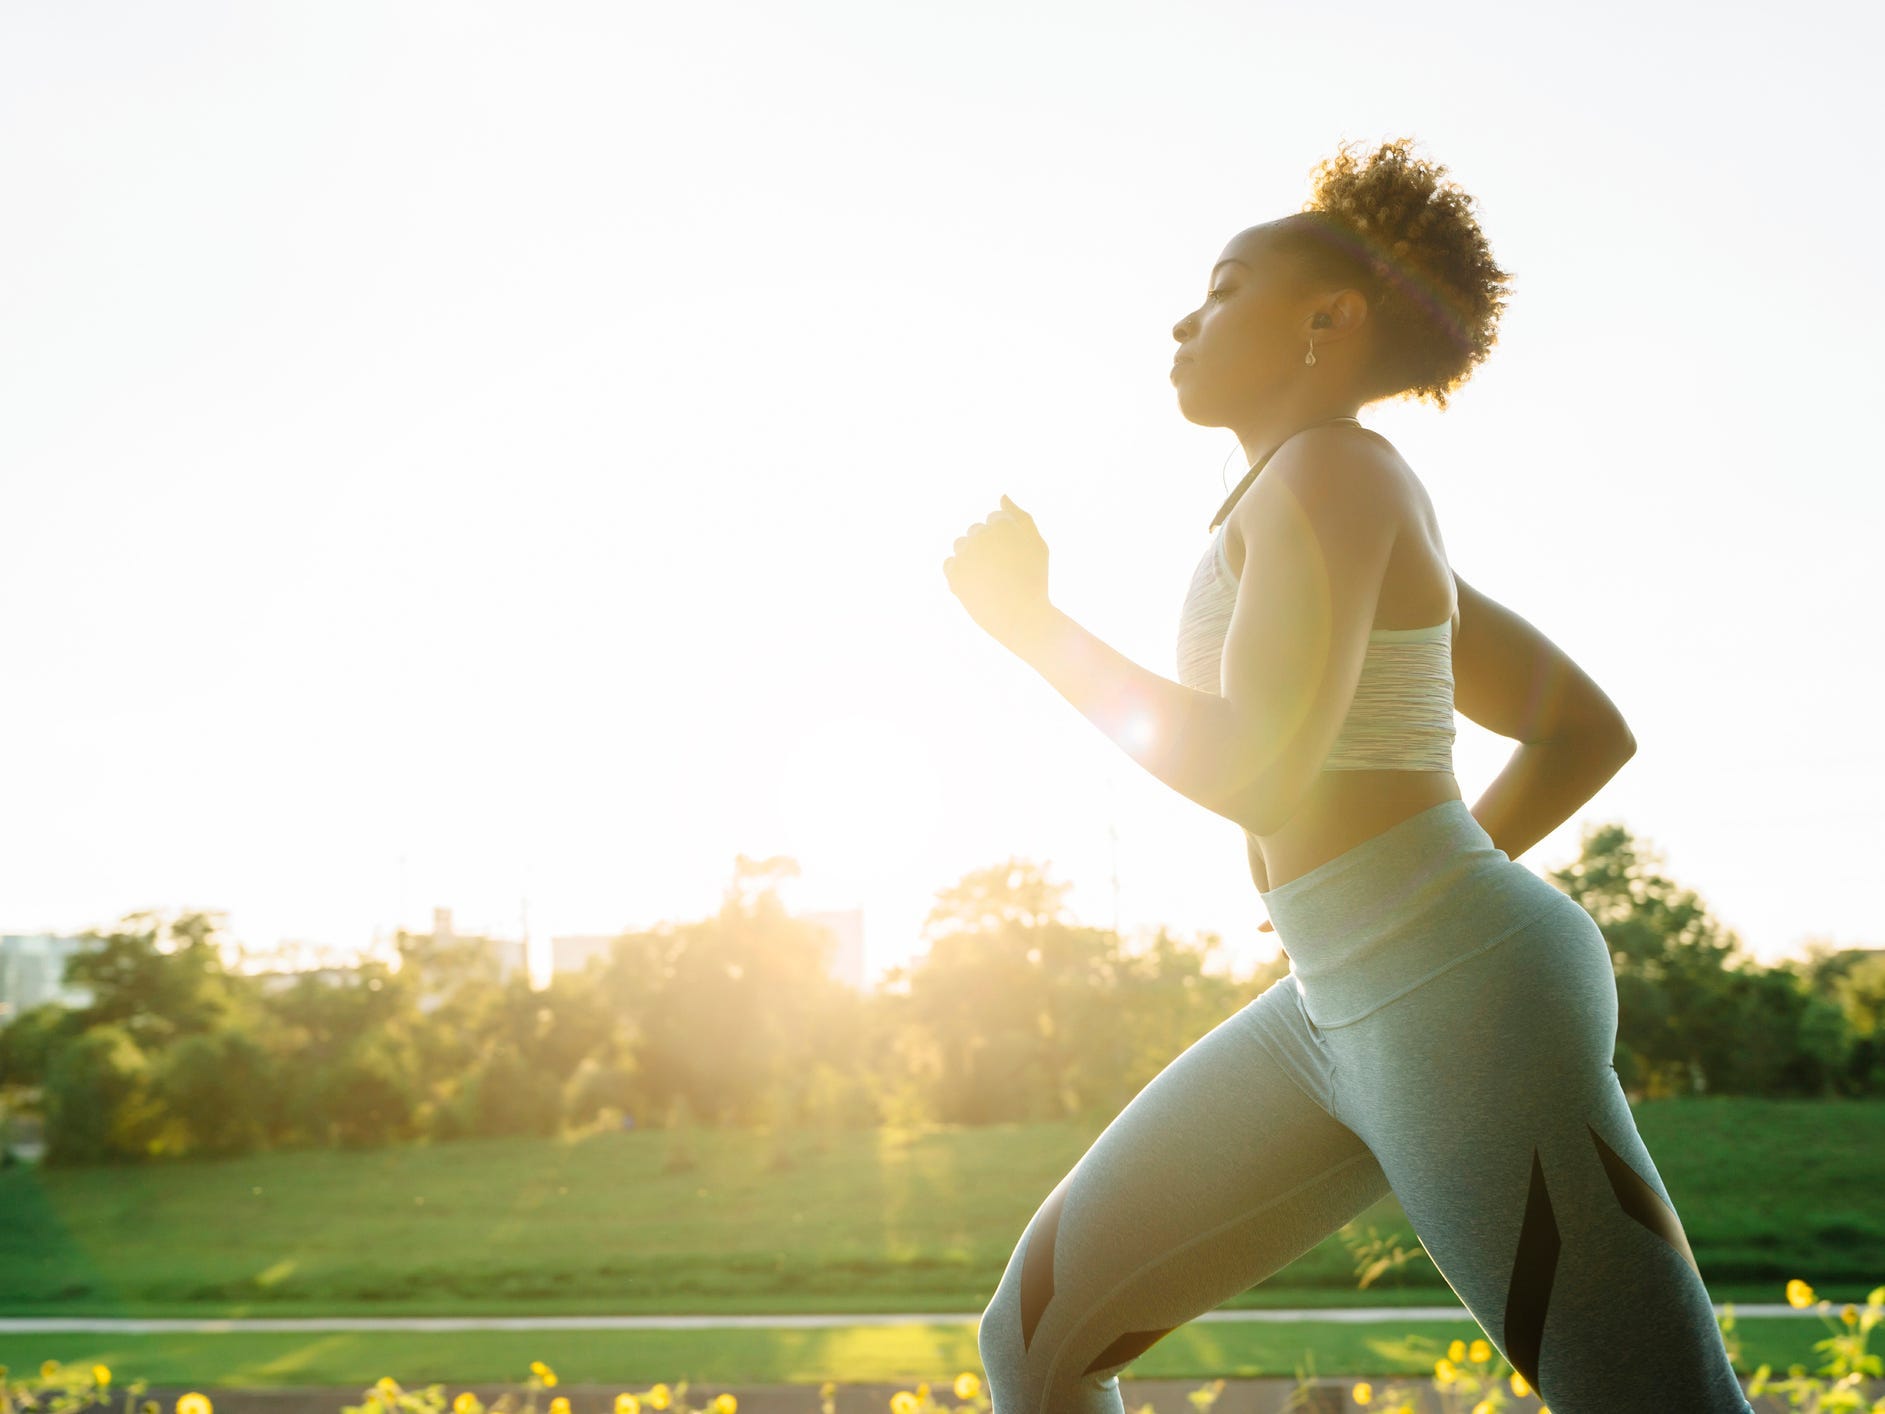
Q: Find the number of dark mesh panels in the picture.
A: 4